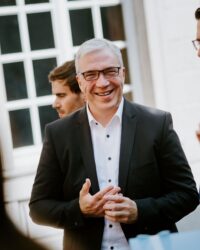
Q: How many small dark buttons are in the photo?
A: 6